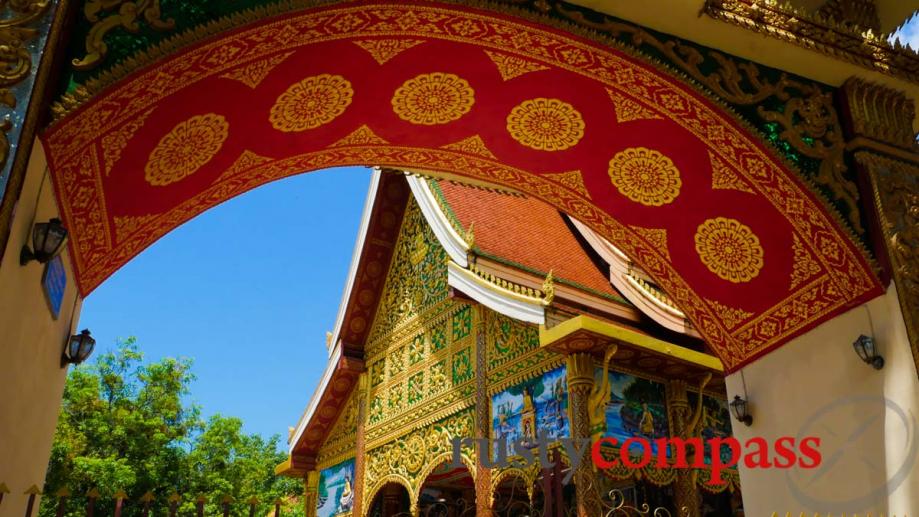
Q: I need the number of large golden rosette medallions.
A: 6